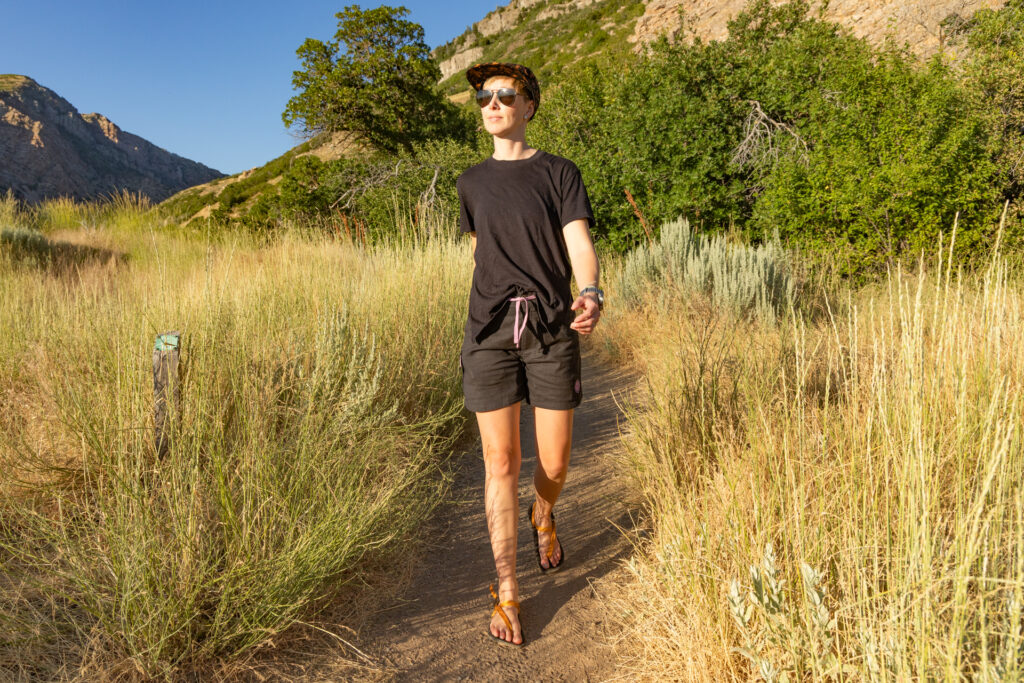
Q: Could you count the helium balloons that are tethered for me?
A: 0